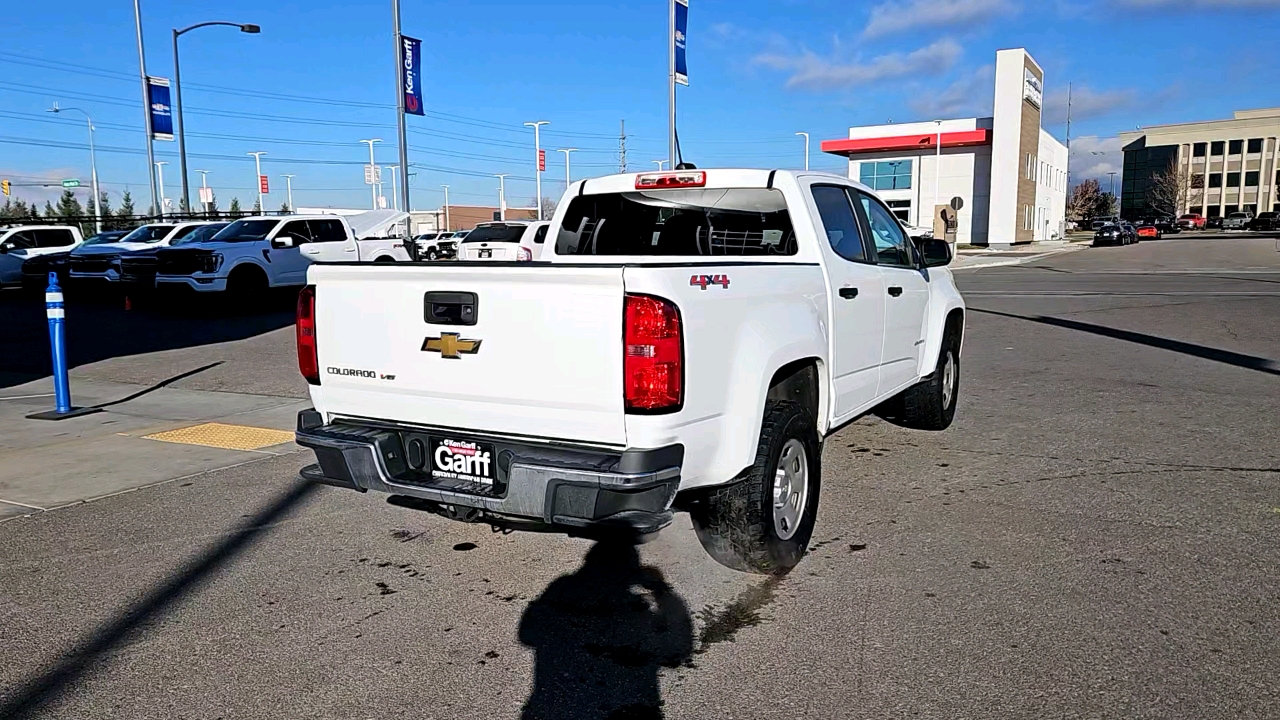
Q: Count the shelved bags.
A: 0